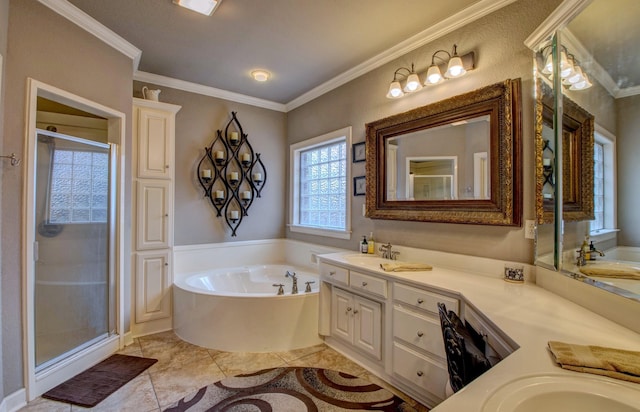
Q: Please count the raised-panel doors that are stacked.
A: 3